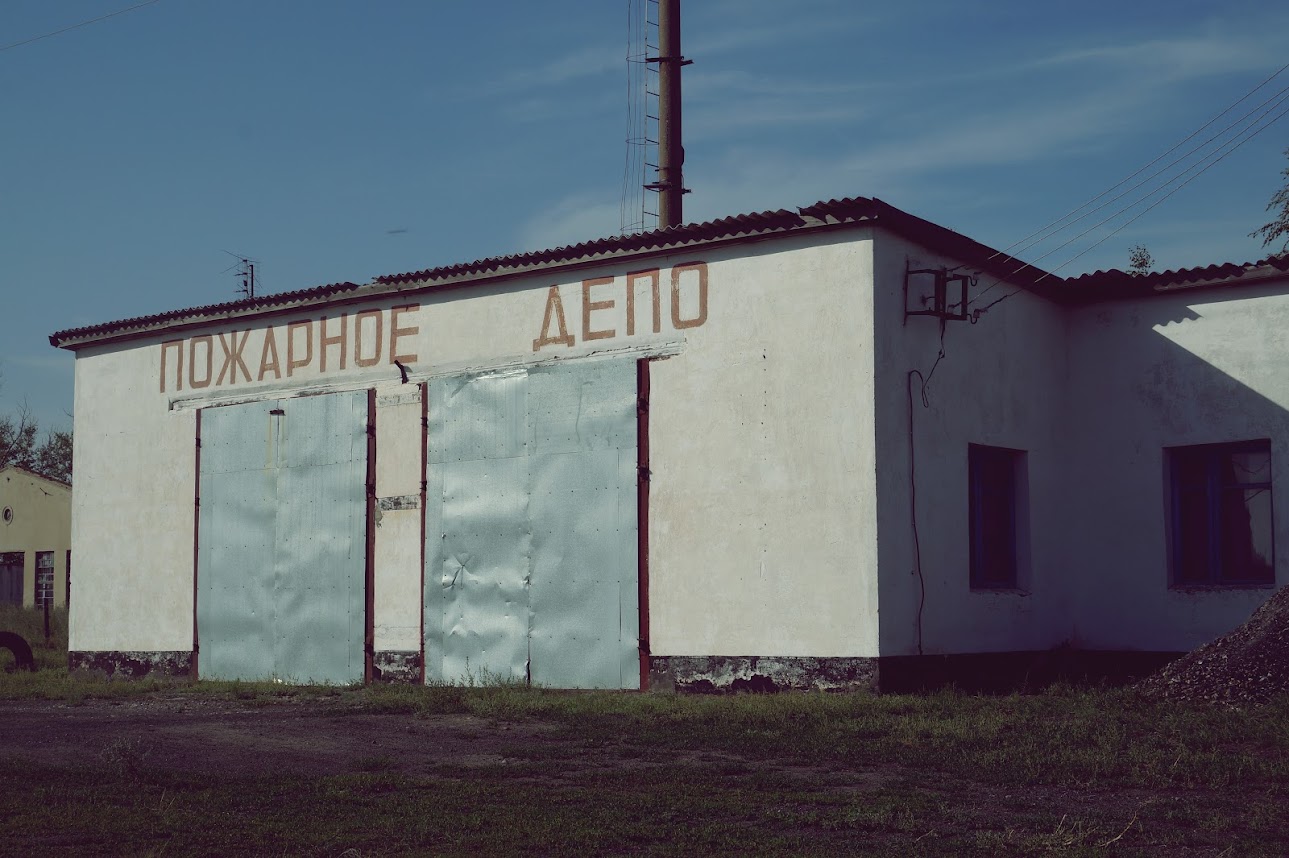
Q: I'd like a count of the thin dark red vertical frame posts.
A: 4